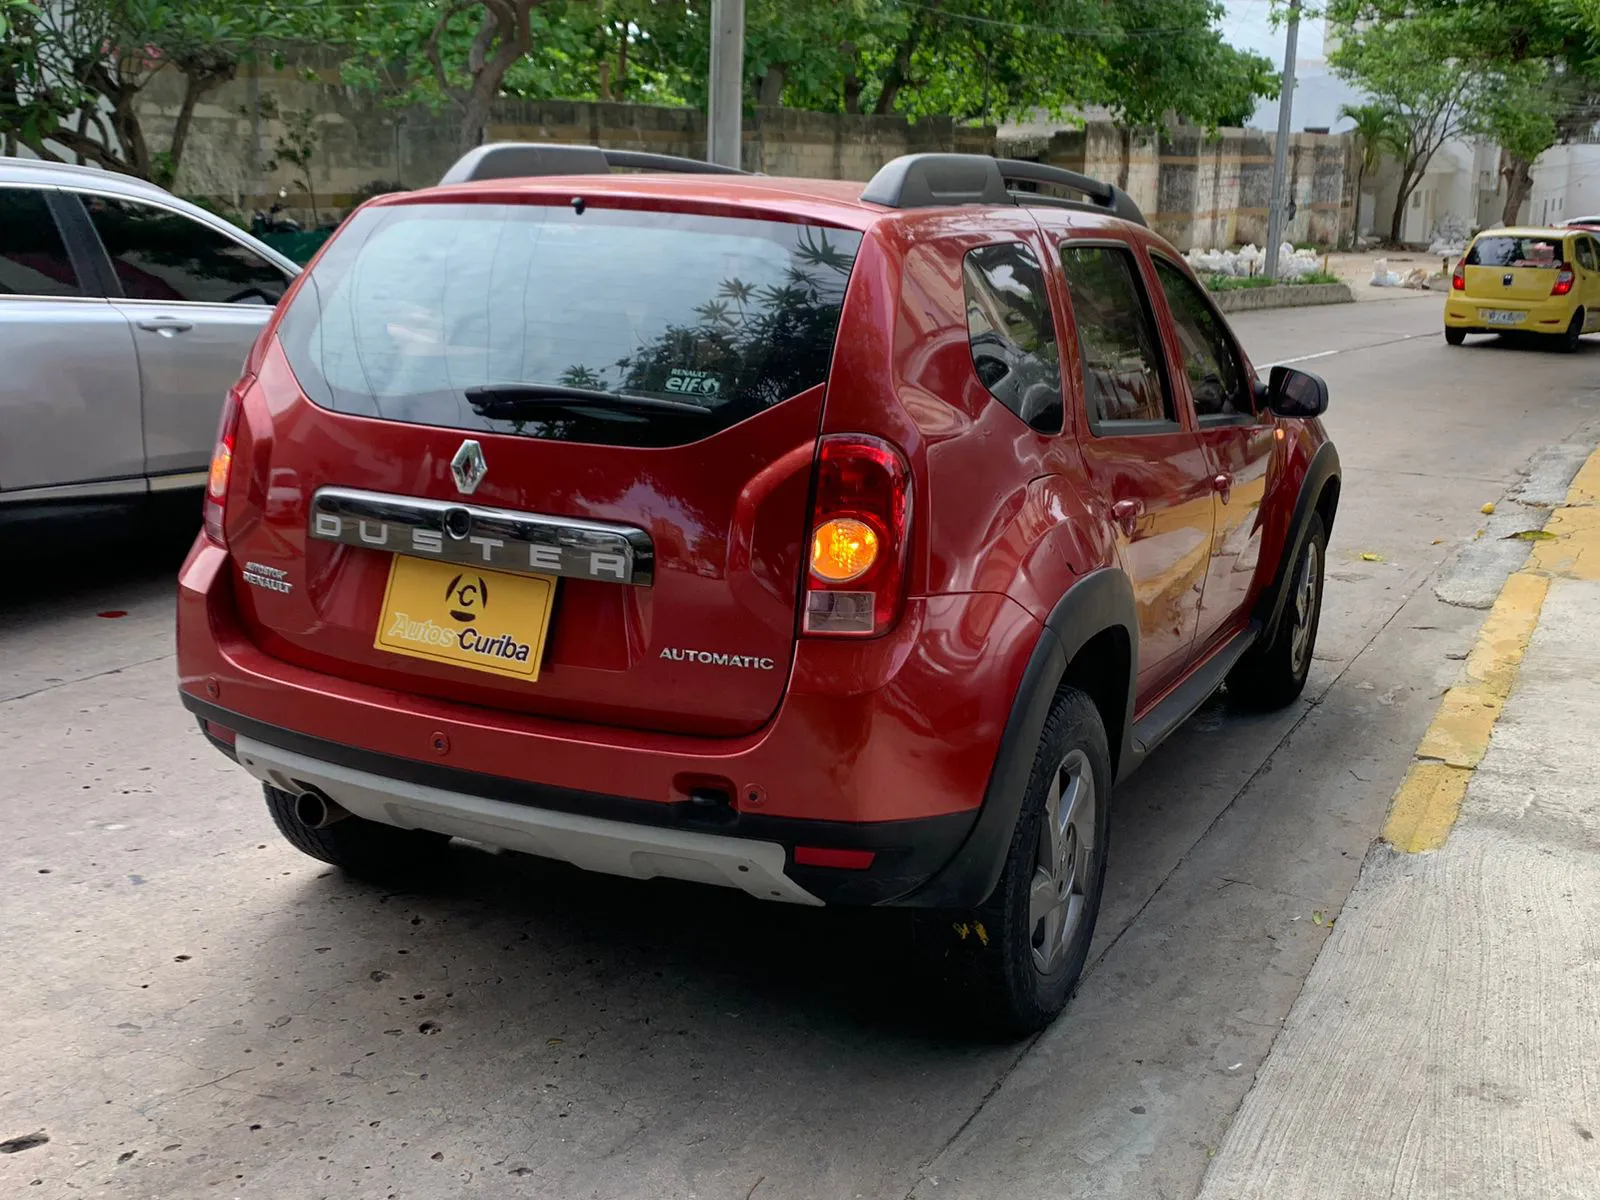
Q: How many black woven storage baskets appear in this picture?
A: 0